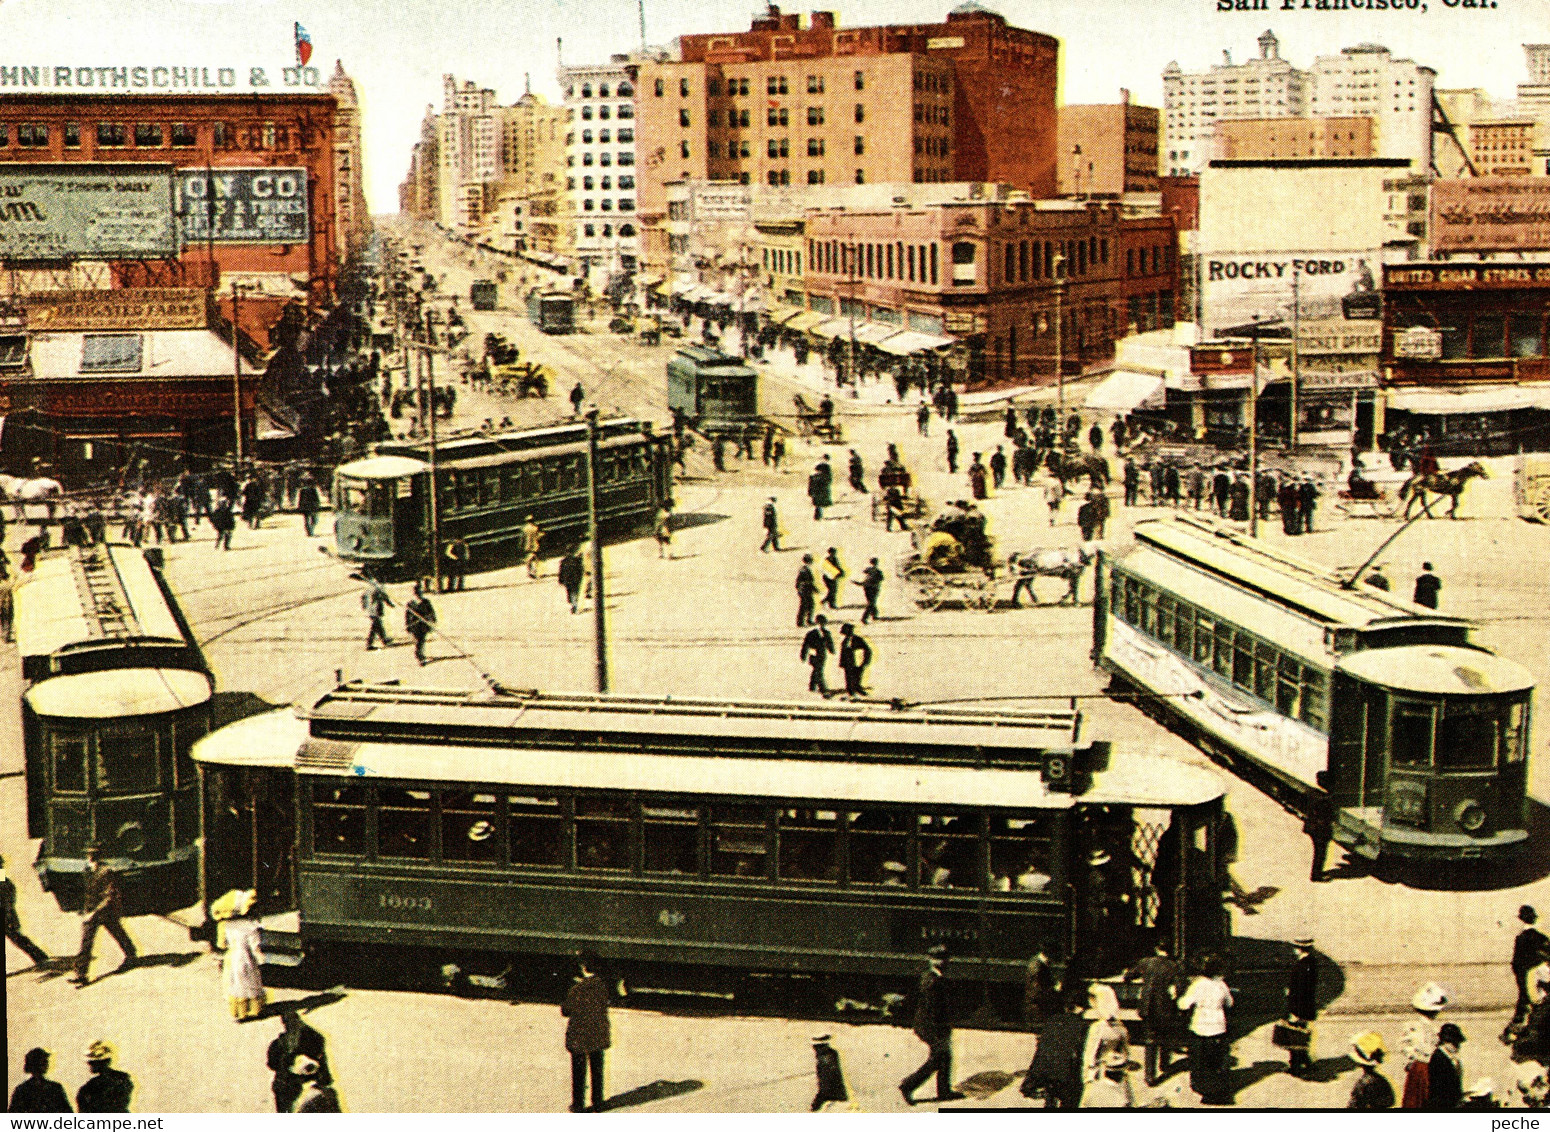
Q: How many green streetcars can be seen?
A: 7